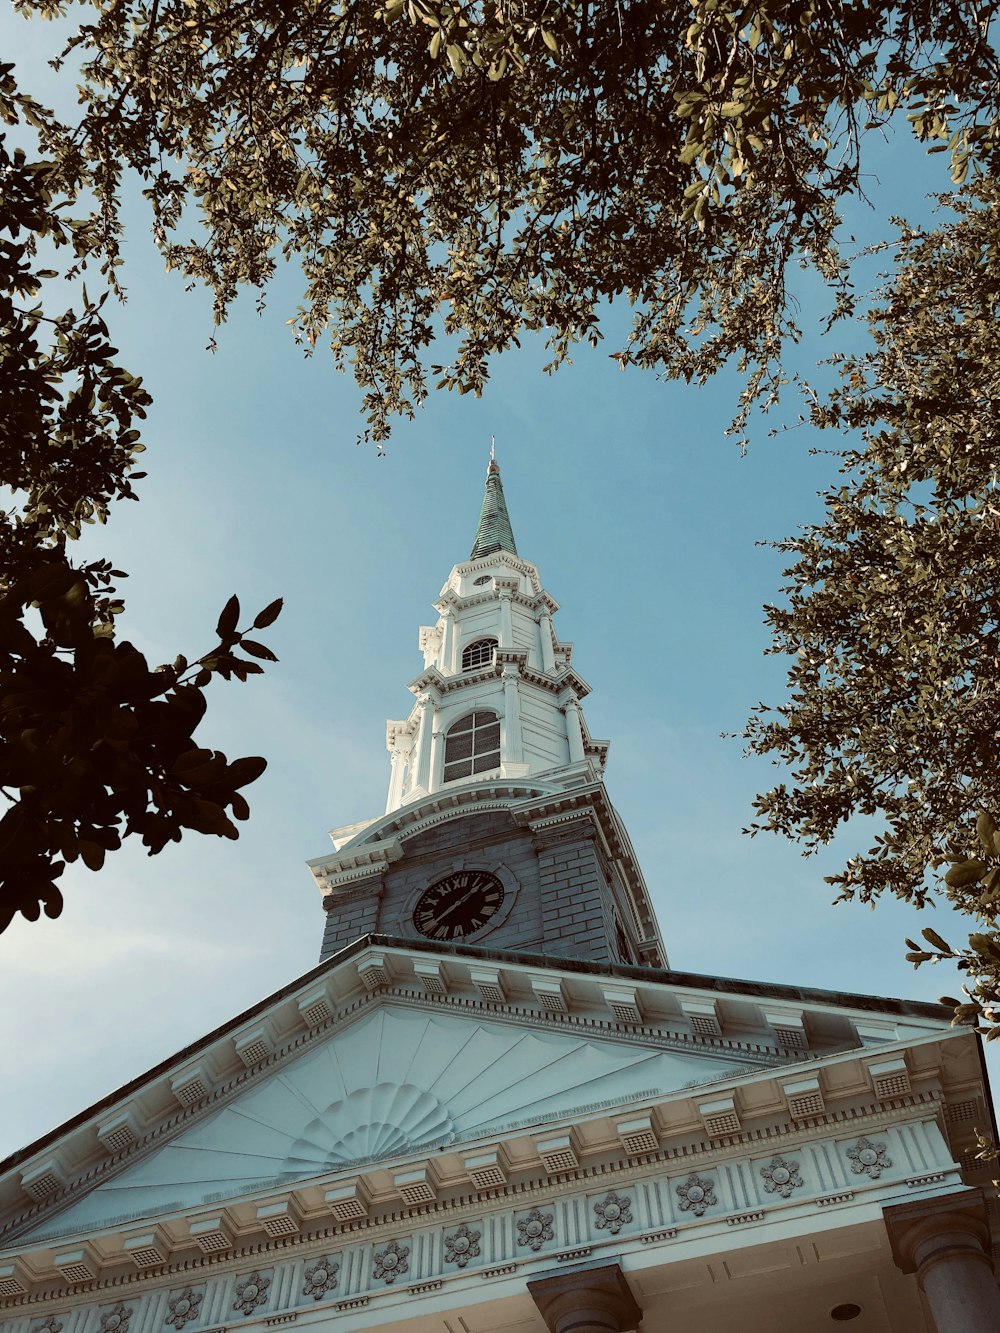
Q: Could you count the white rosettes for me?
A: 12